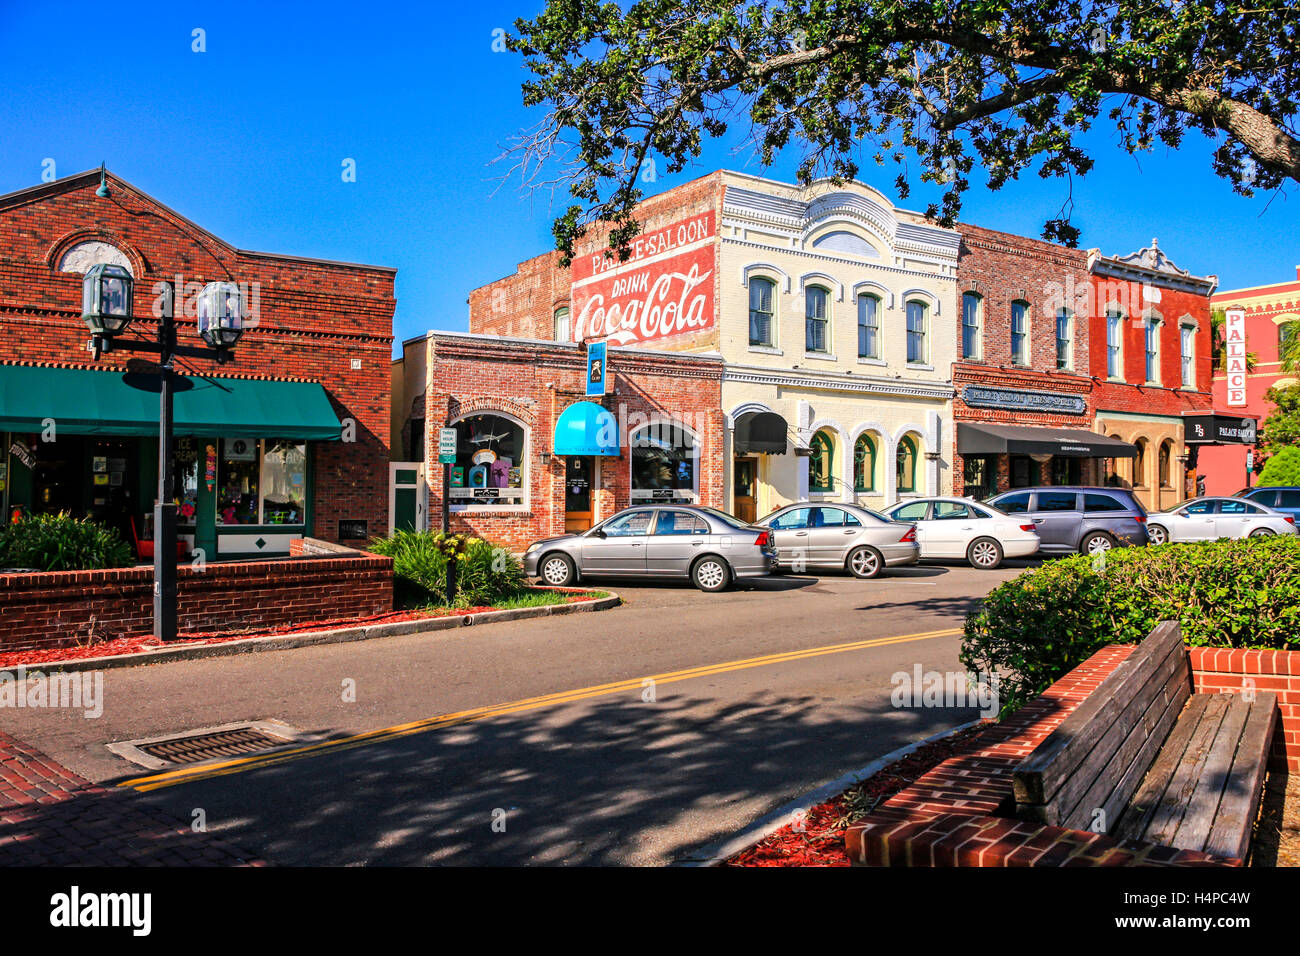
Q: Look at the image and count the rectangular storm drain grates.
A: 1